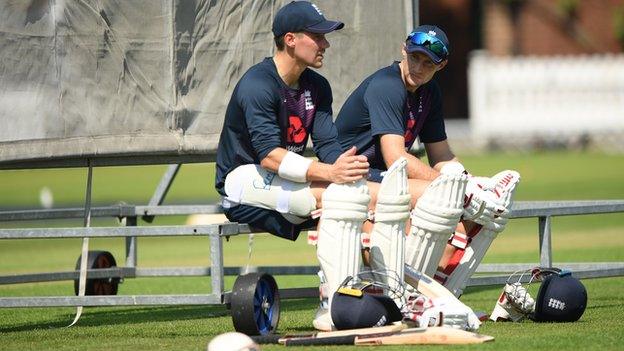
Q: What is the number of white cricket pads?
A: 4